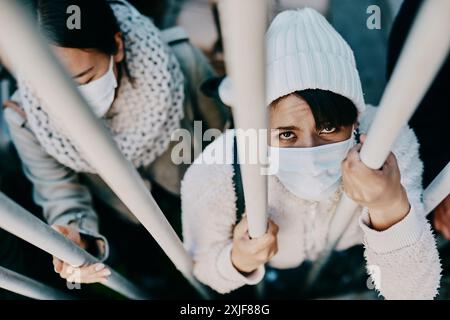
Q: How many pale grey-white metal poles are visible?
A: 6